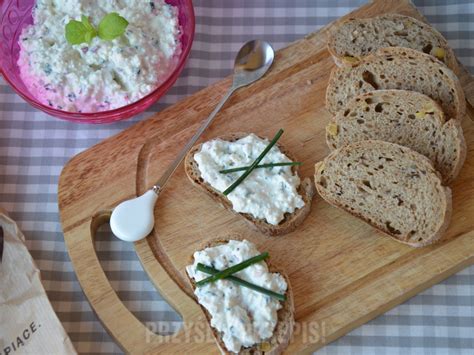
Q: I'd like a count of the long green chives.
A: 4